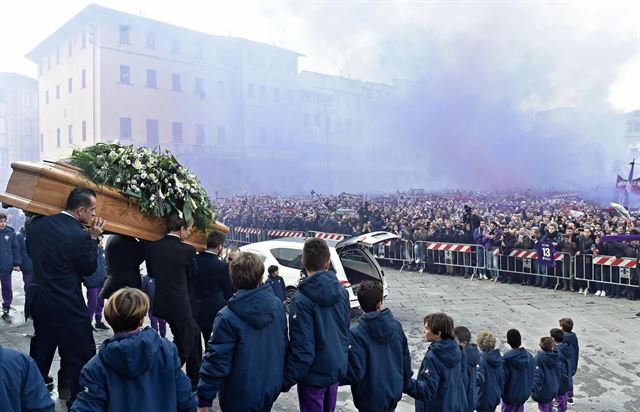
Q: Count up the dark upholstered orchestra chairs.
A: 0